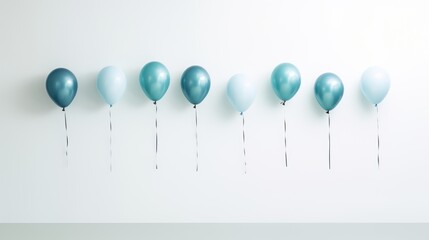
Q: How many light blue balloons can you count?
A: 3